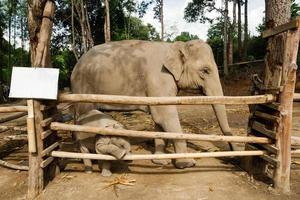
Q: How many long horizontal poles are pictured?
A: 3